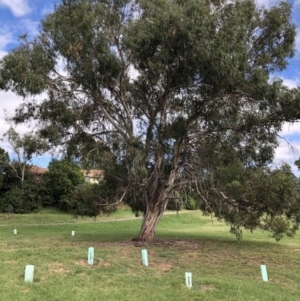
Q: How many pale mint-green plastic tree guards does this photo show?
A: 7